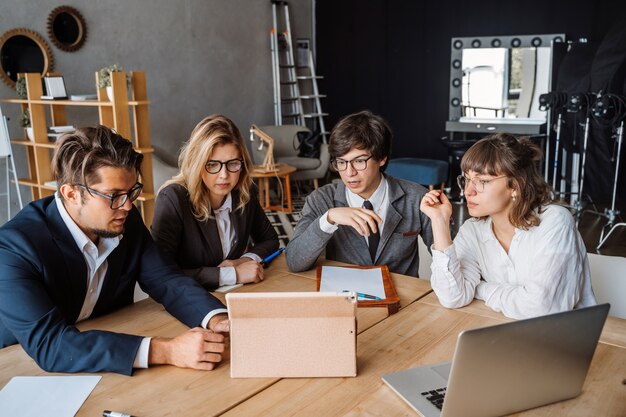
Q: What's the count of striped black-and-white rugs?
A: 1